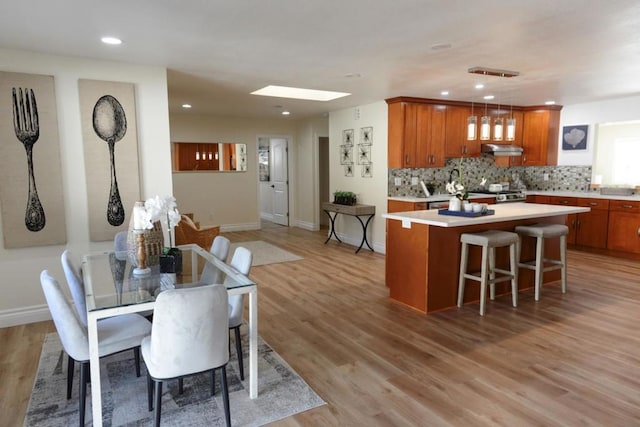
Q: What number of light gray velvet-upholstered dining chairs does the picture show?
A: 6